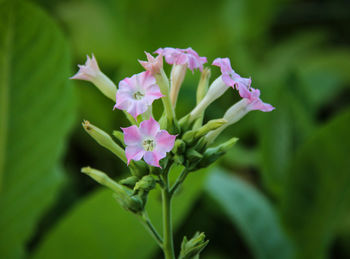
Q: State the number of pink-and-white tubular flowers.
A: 7